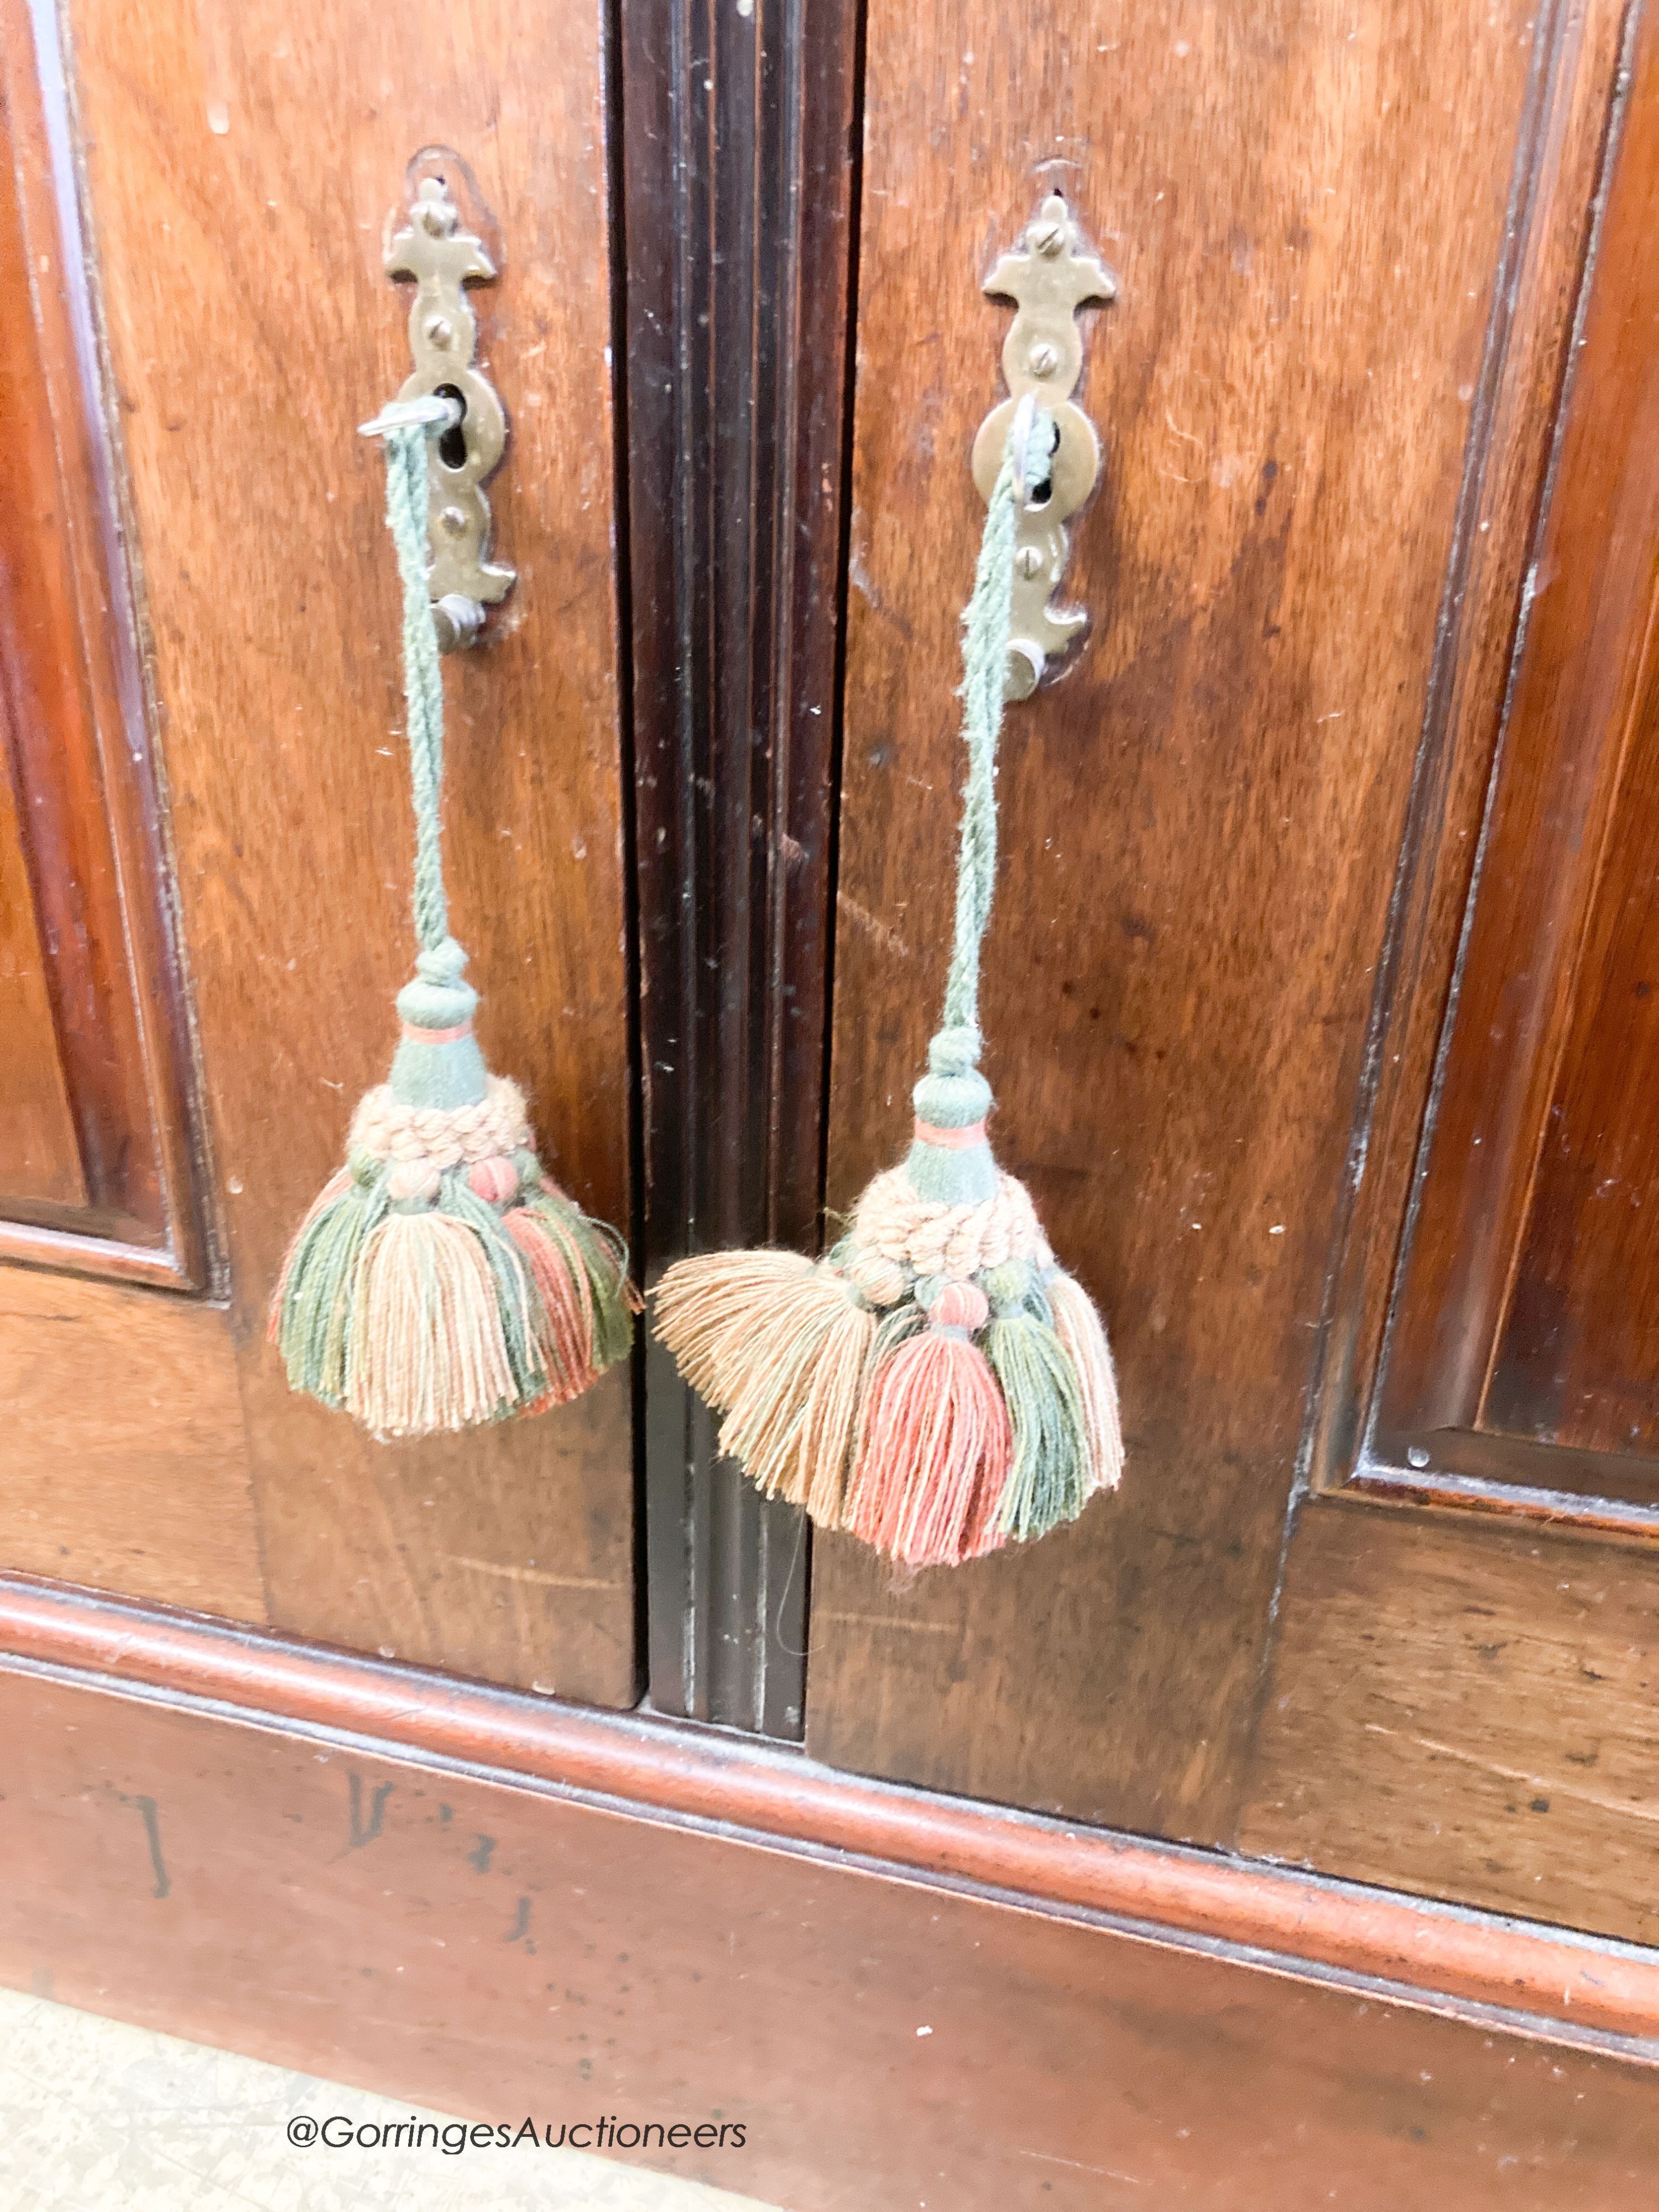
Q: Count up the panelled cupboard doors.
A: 2